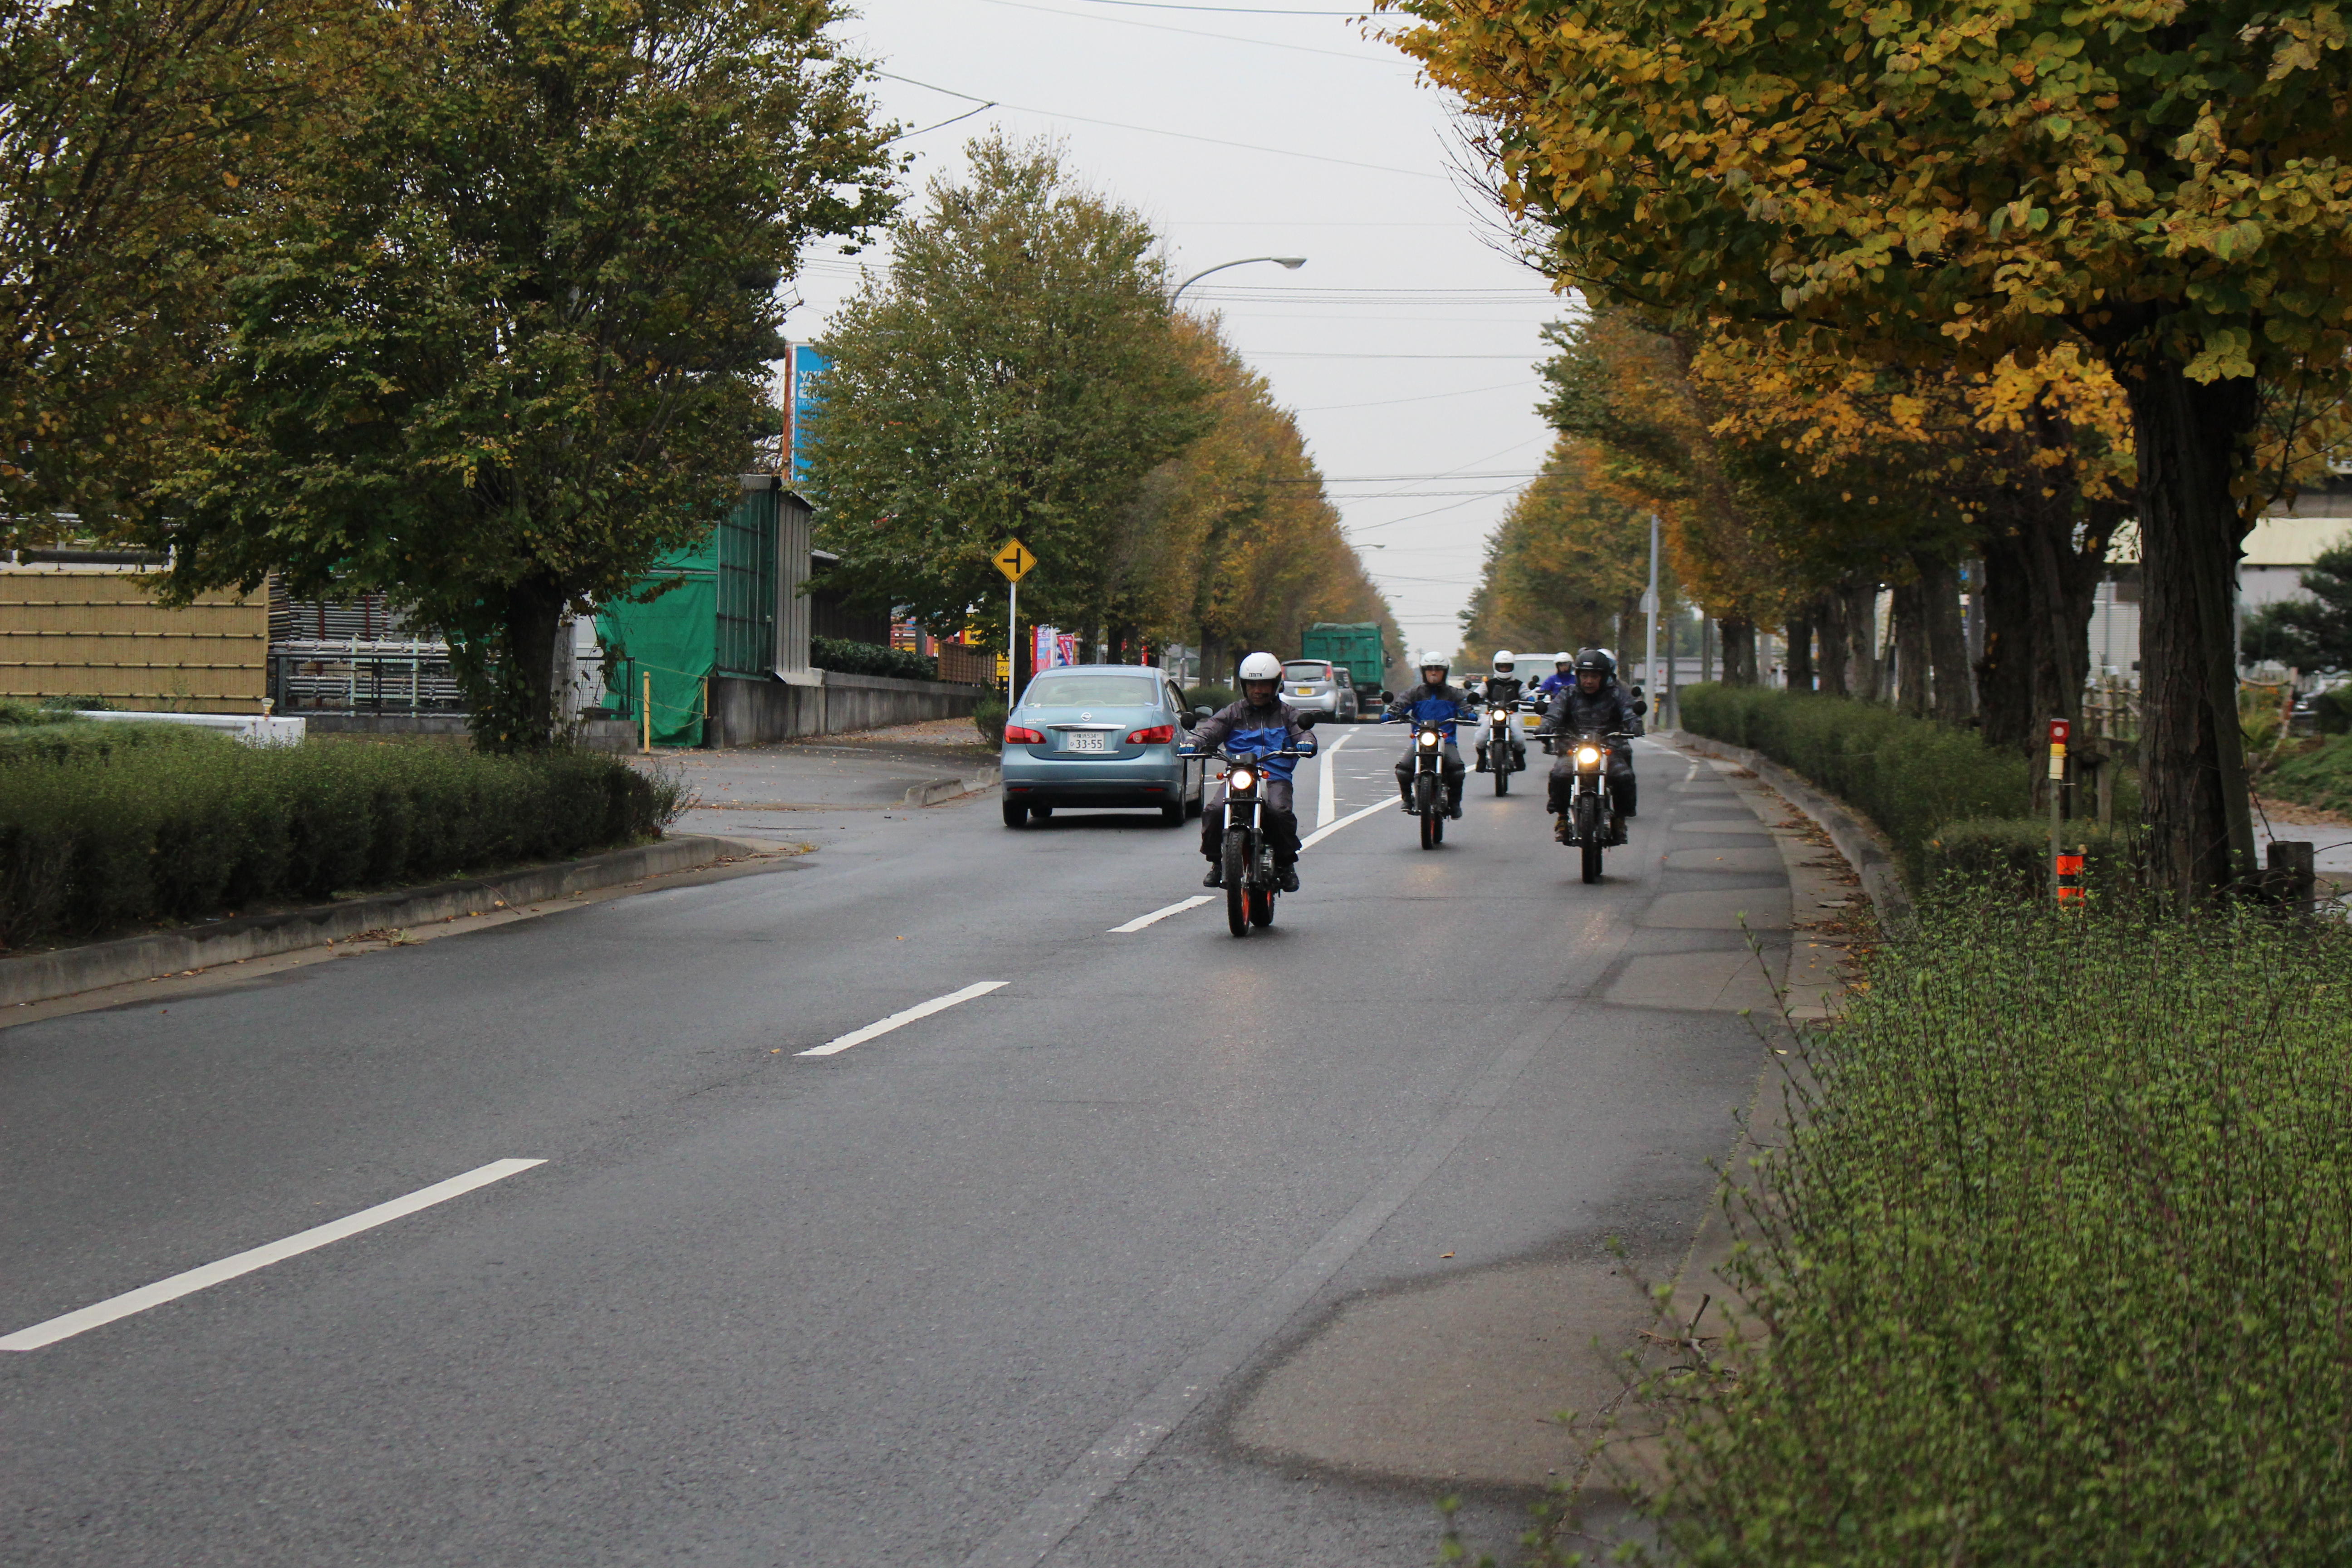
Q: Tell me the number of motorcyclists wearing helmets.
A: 6